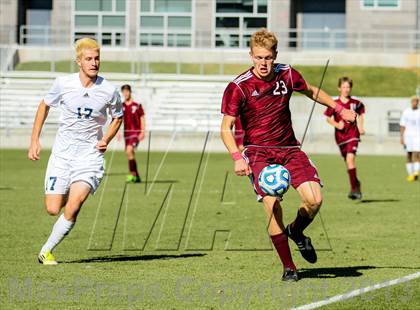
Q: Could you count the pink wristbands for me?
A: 2